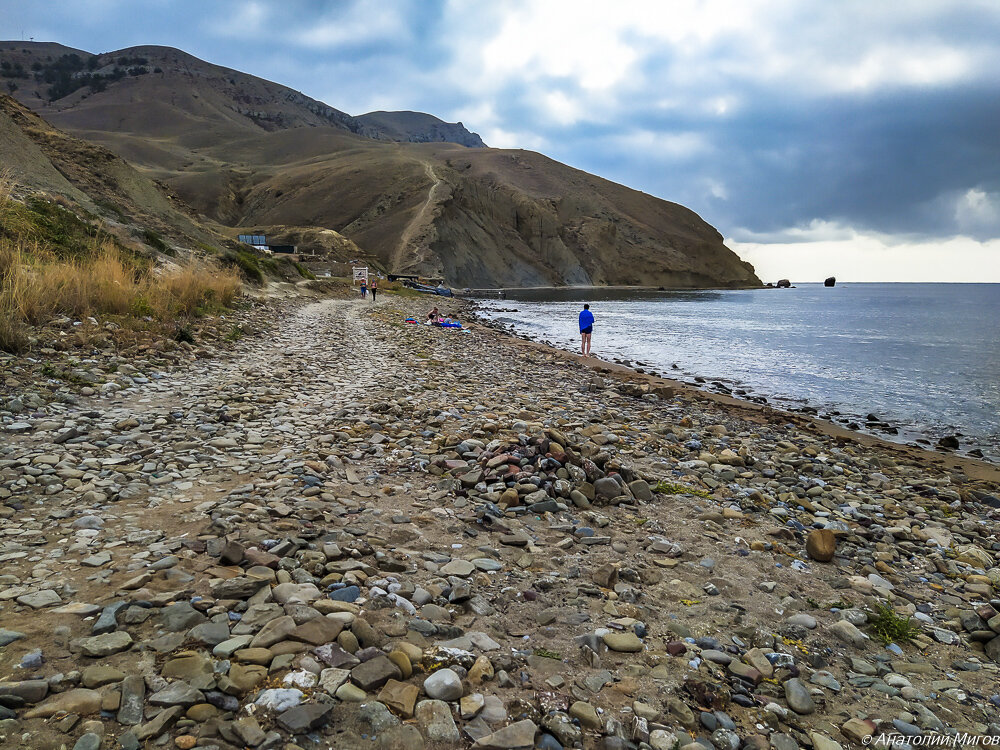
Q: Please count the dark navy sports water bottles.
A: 0